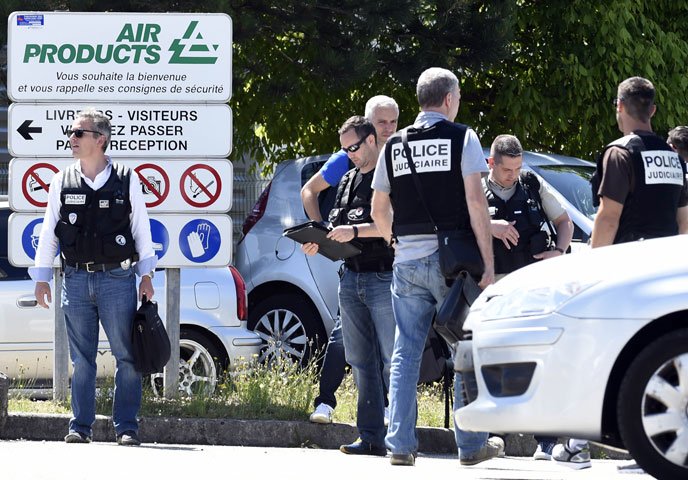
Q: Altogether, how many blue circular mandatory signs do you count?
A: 3